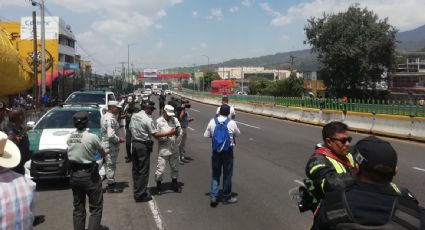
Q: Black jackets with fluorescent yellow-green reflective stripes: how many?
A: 2